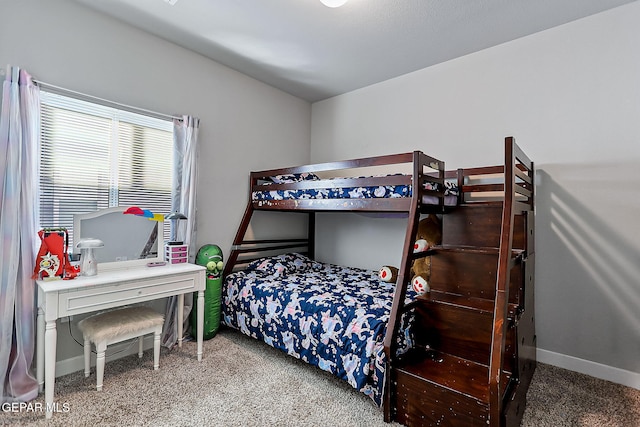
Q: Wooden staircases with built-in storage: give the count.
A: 1